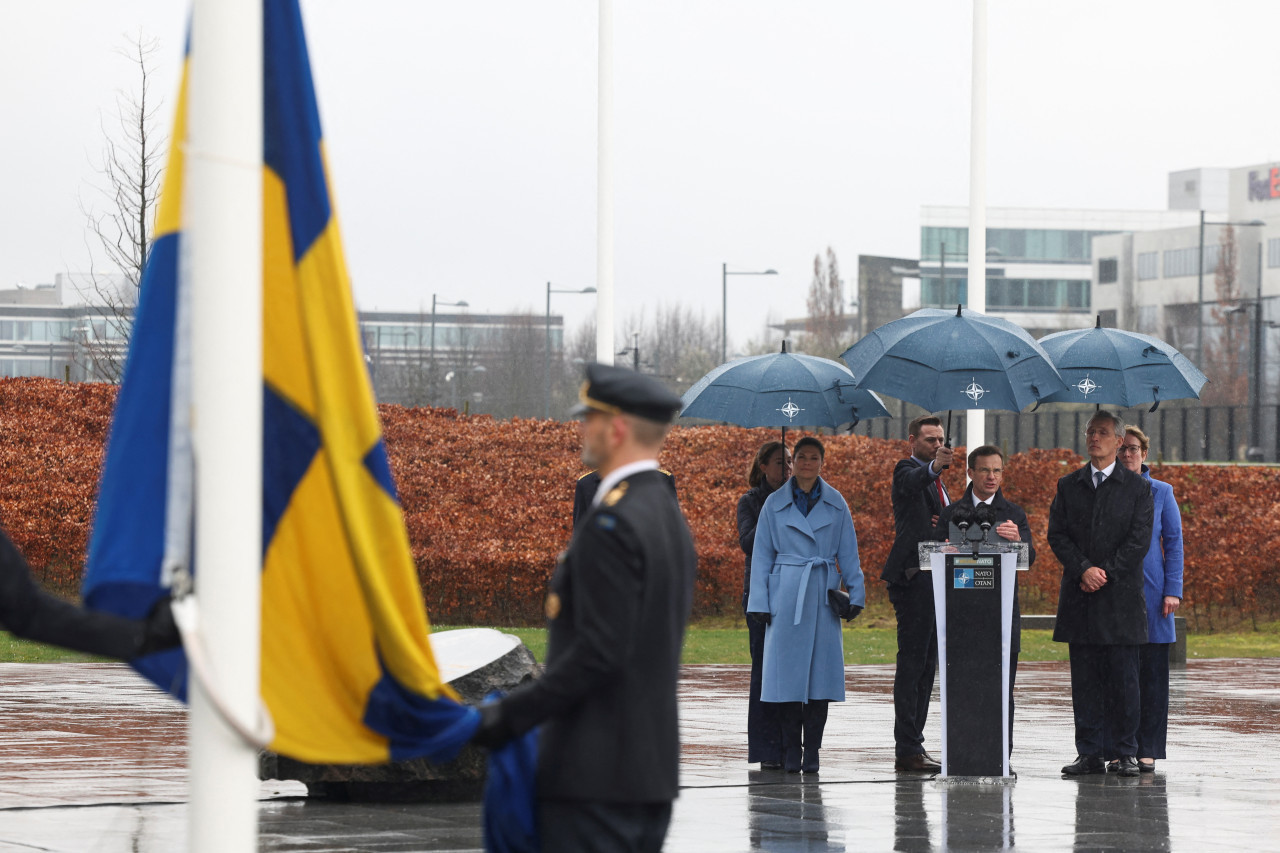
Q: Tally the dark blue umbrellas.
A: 3